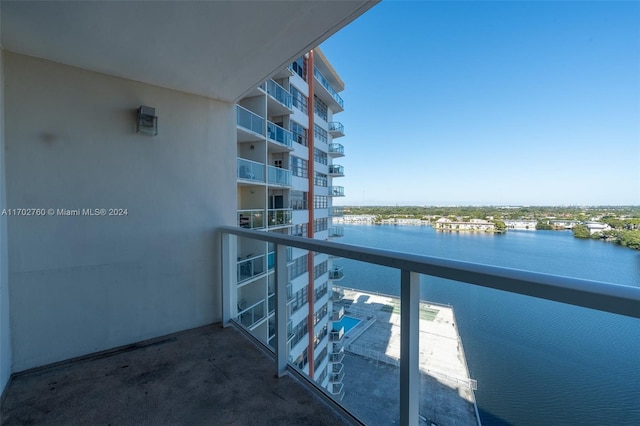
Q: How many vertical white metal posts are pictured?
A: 3